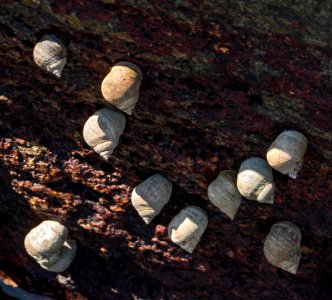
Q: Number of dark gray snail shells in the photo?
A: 2